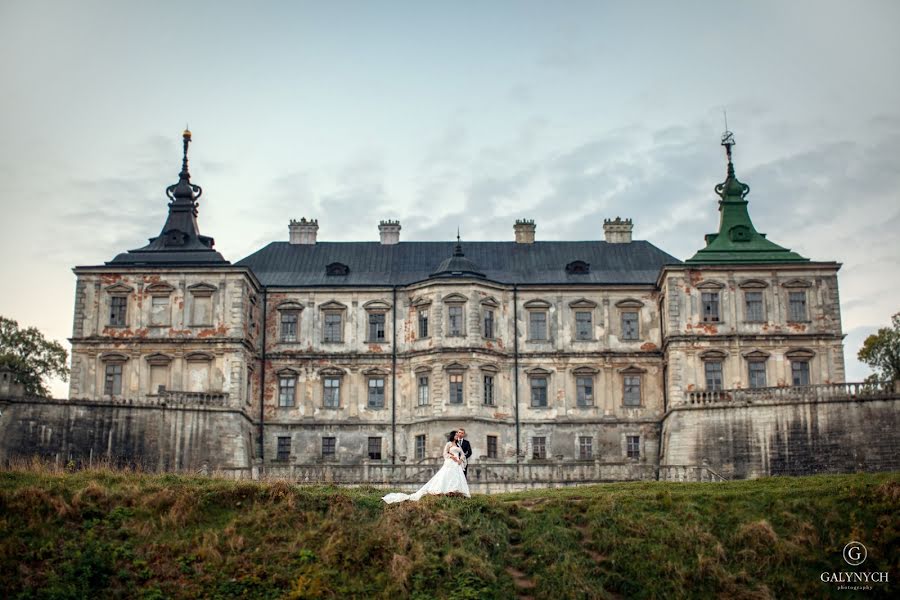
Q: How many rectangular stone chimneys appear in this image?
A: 4